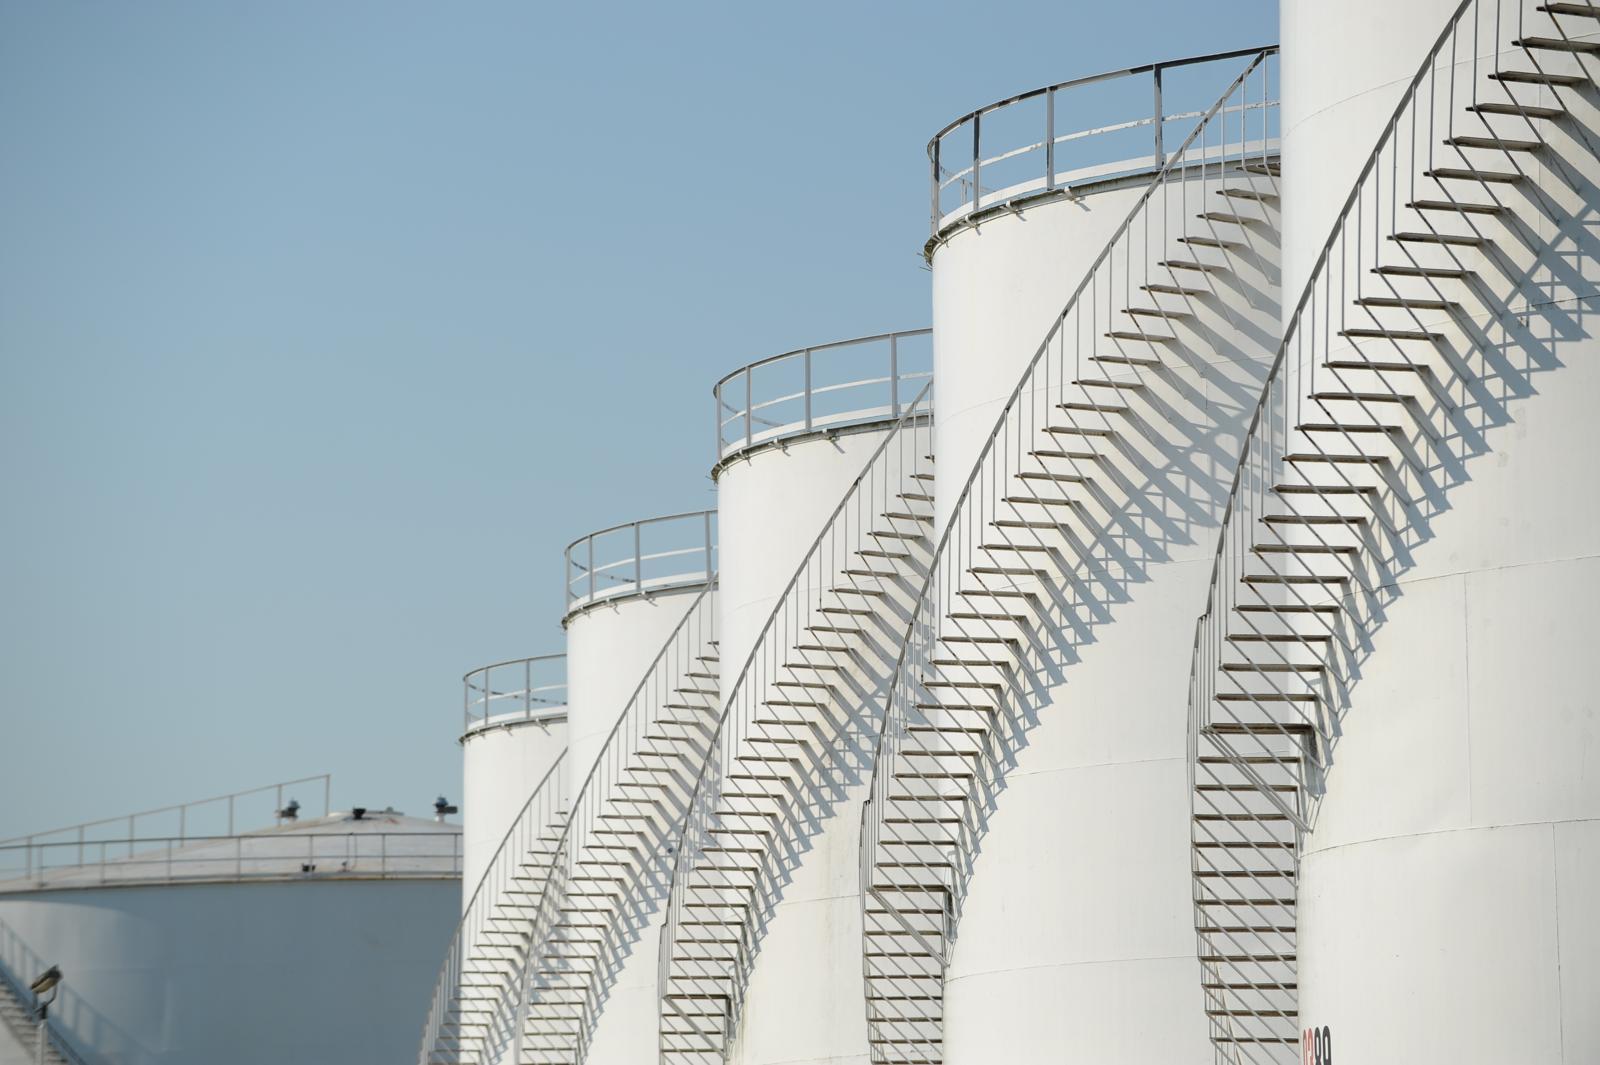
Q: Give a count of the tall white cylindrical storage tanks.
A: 5